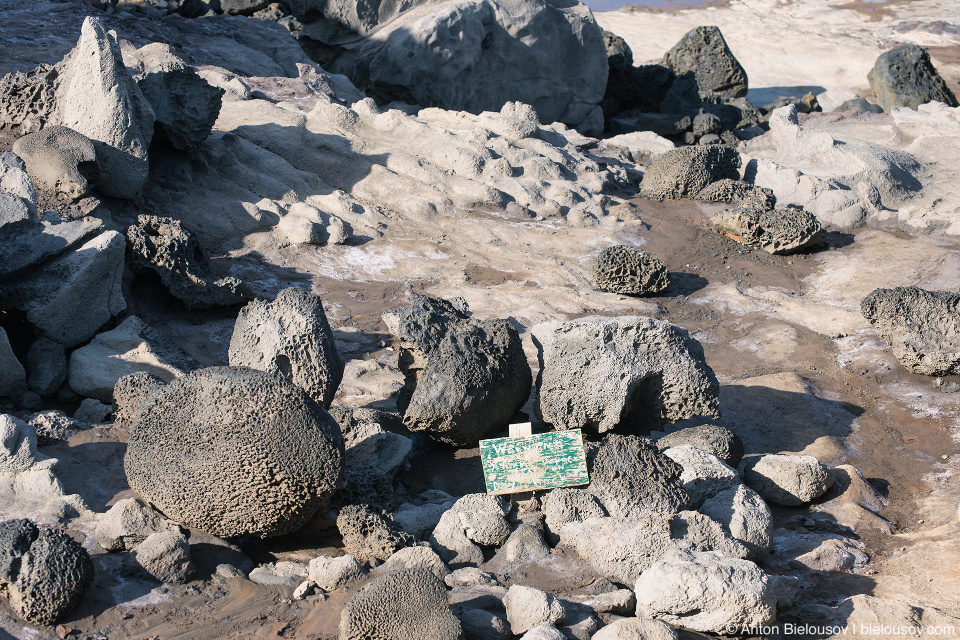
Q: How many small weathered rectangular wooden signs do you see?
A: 1